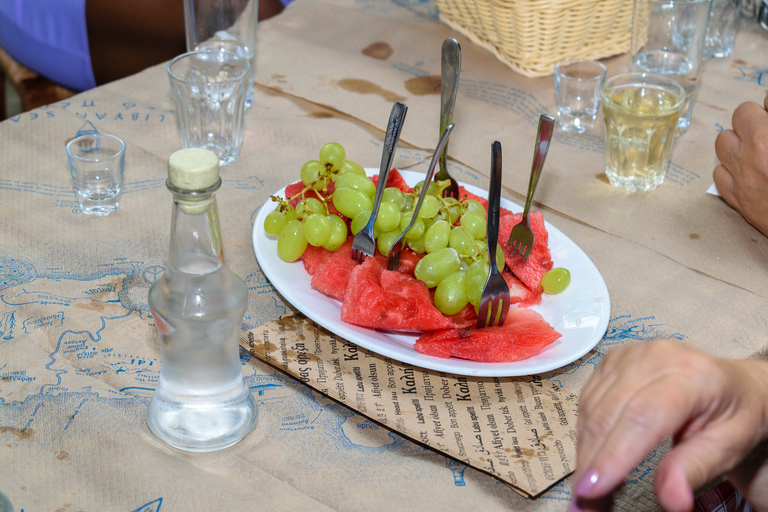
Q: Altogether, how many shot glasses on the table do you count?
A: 2